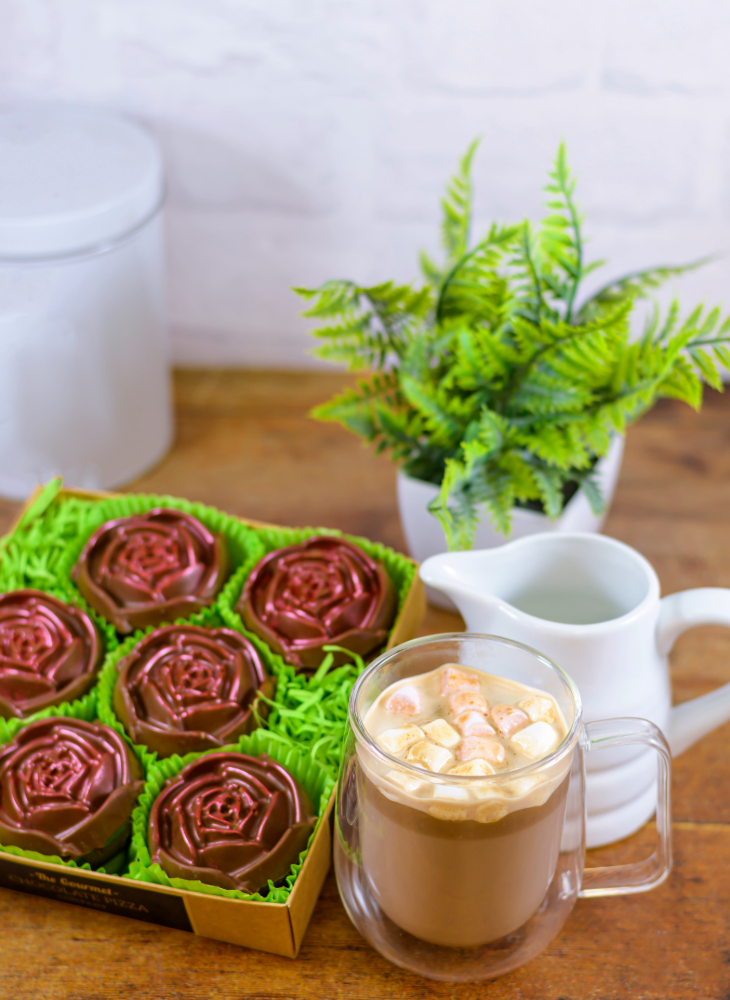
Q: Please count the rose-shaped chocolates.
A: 6